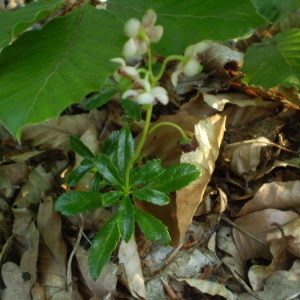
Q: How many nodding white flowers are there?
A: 4